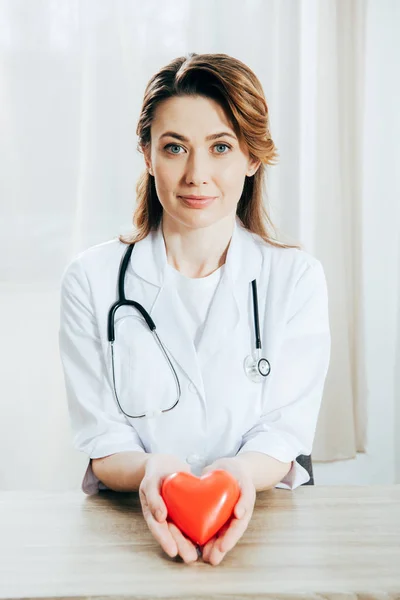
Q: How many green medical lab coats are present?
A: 0